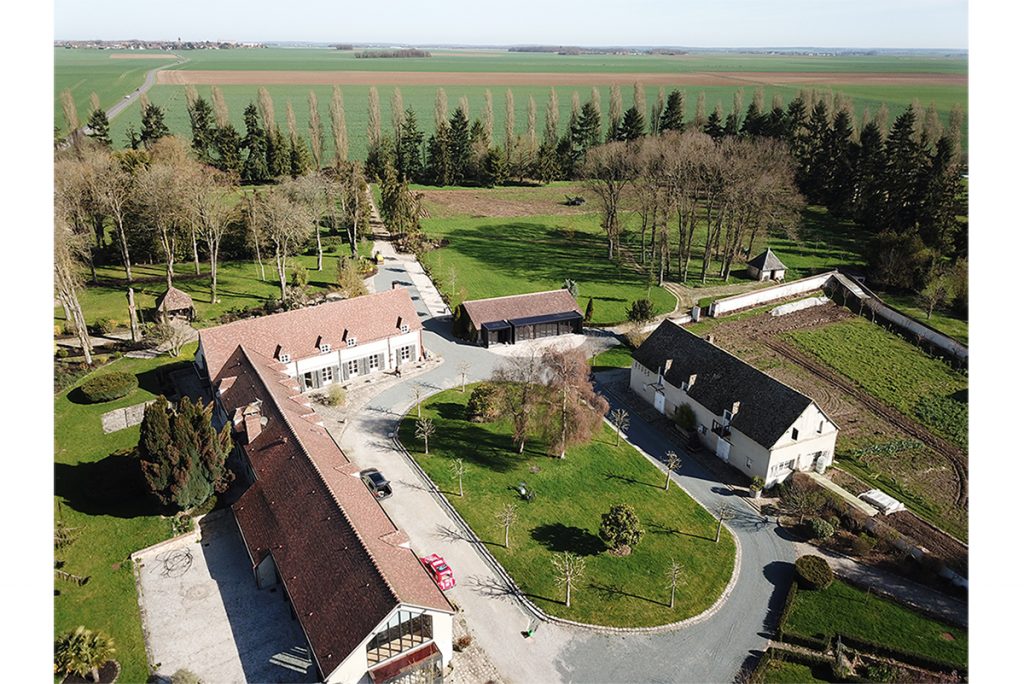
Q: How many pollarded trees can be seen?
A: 10